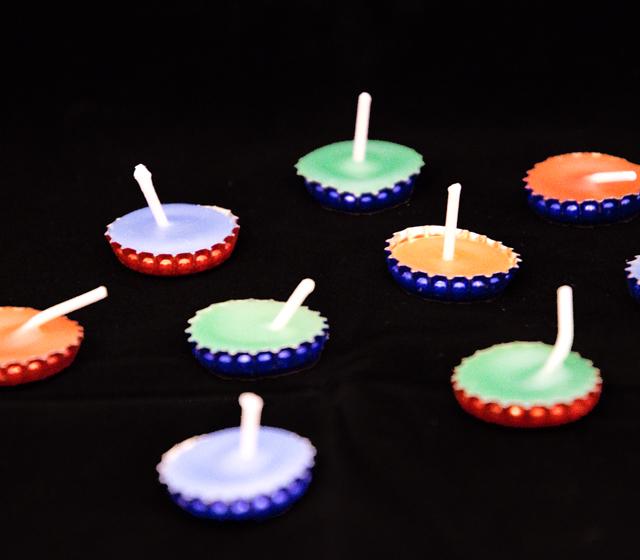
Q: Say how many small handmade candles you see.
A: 9